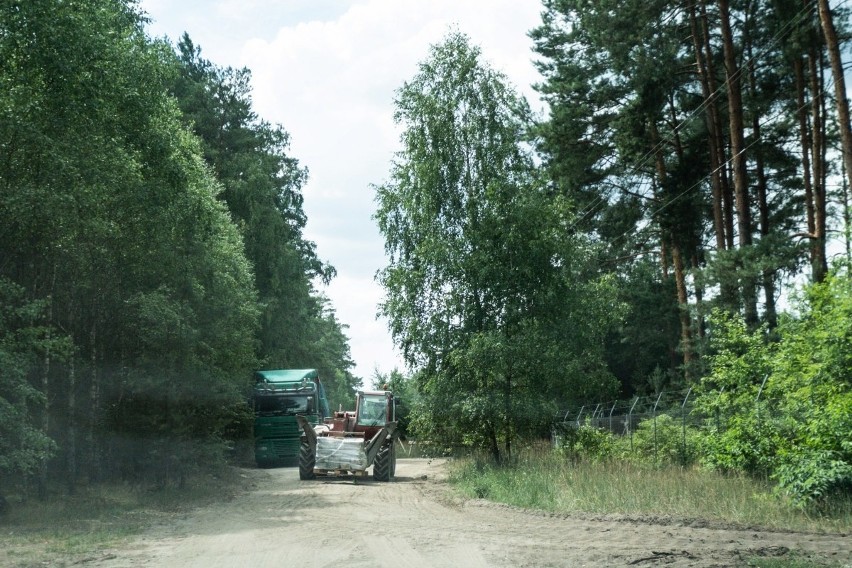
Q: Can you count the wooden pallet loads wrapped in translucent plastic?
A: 1